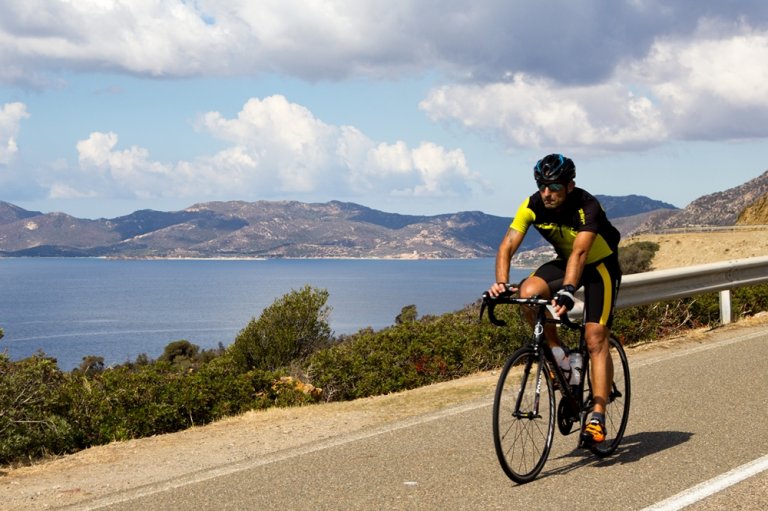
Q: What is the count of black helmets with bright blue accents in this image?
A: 1